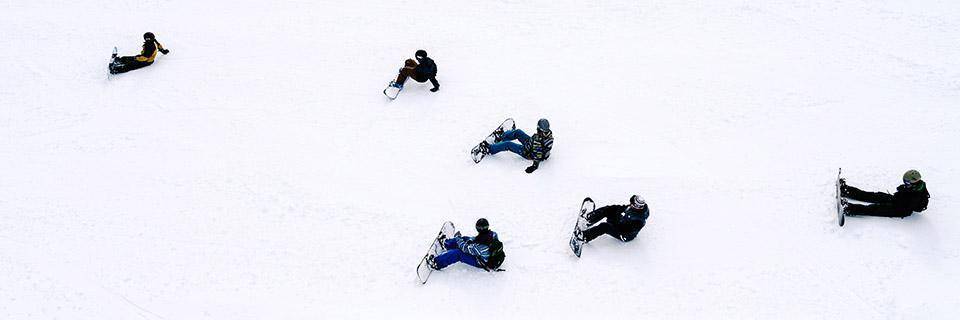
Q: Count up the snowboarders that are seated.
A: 6